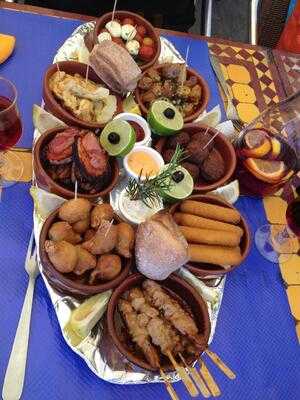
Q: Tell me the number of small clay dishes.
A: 8